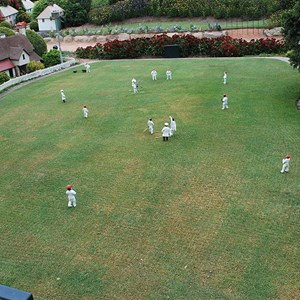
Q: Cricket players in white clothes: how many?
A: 13